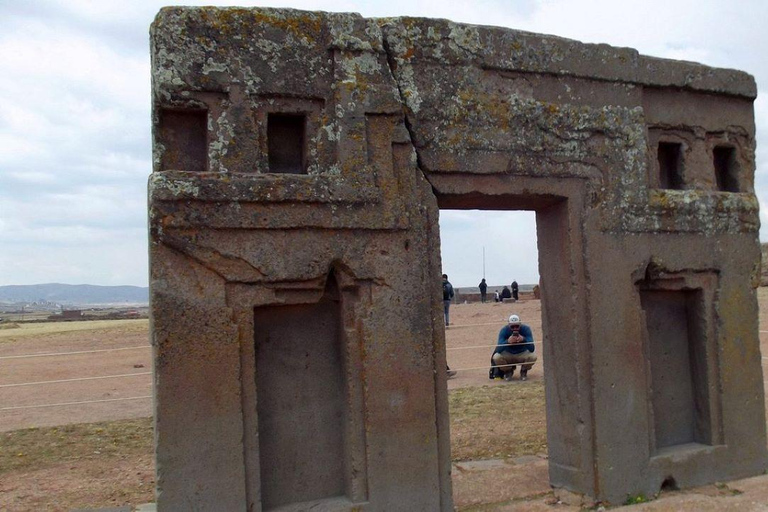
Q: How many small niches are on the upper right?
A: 2